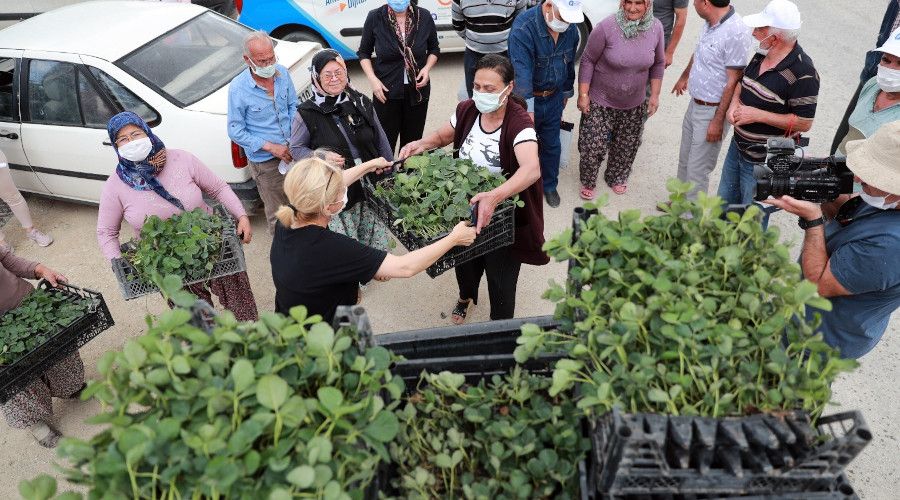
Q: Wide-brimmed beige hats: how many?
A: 1